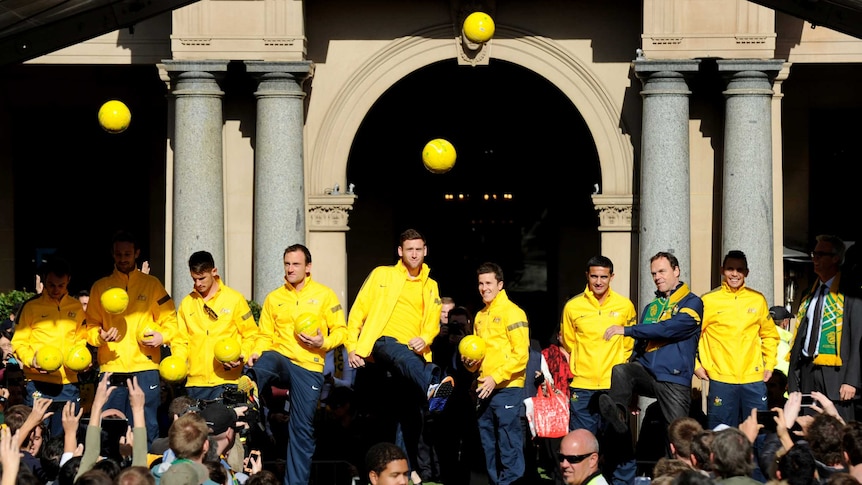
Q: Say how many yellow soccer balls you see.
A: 11